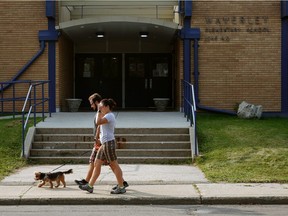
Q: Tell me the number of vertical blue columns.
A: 3